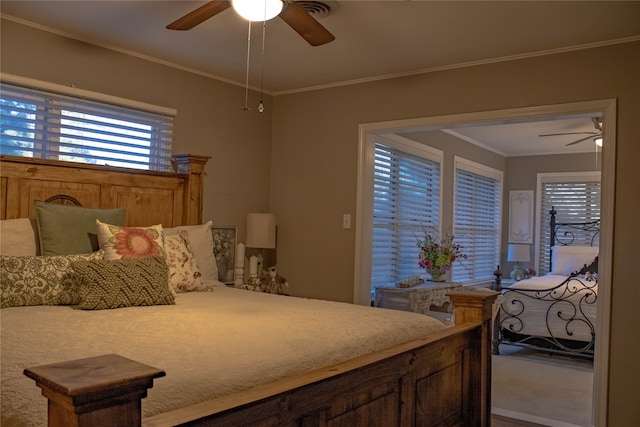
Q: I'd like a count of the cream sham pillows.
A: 2